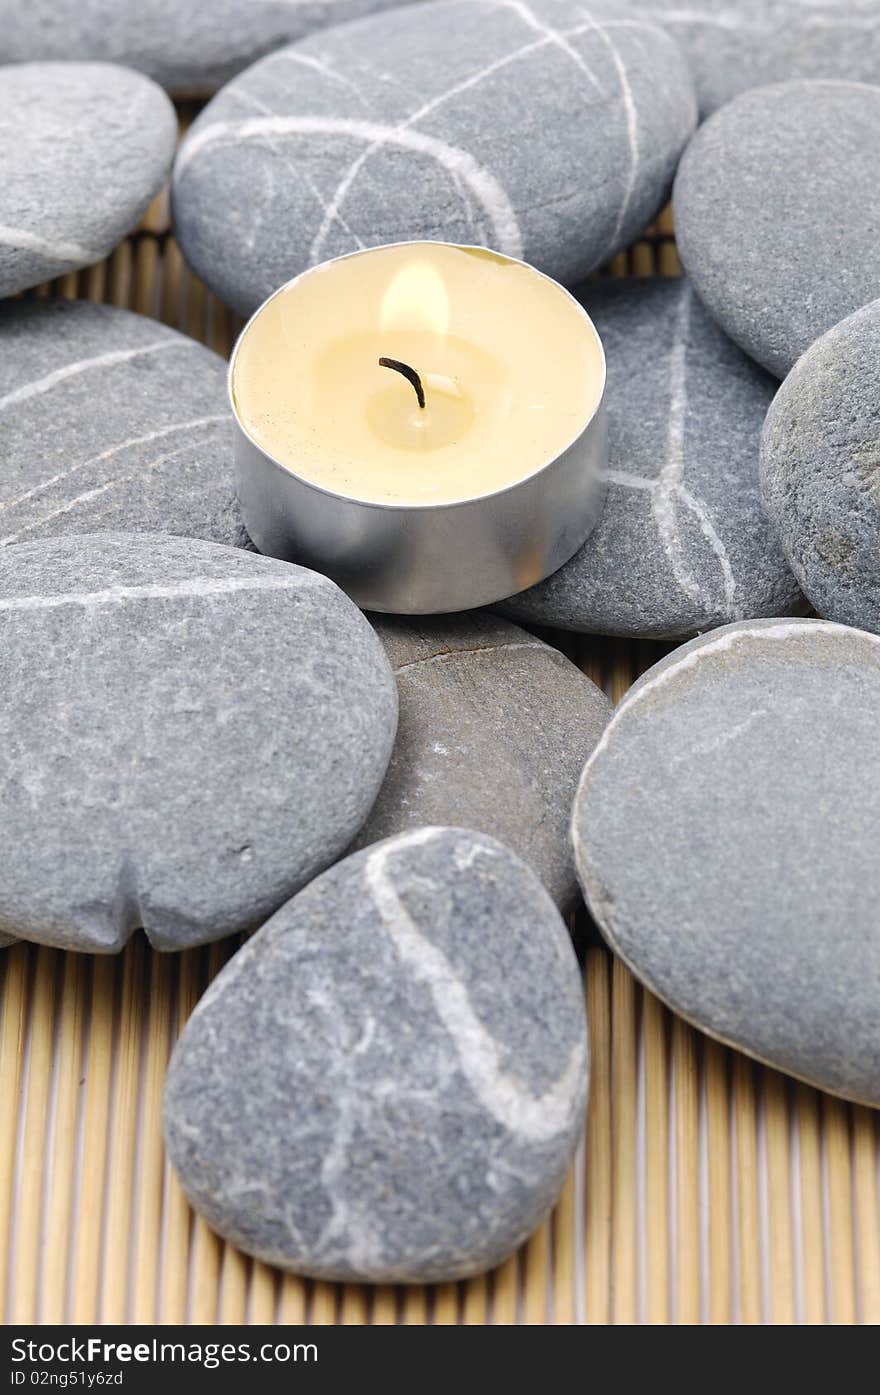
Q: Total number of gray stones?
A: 12